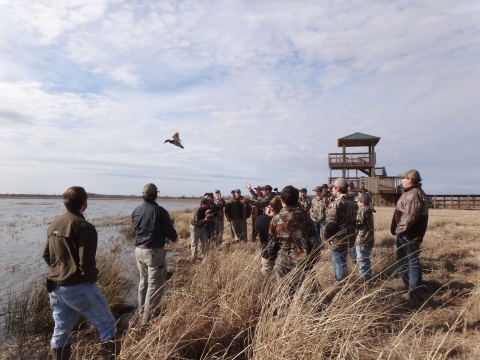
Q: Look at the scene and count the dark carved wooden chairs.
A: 0